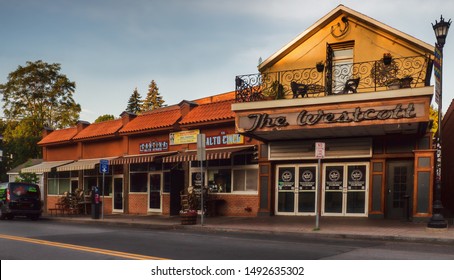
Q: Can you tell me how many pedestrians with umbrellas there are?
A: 0